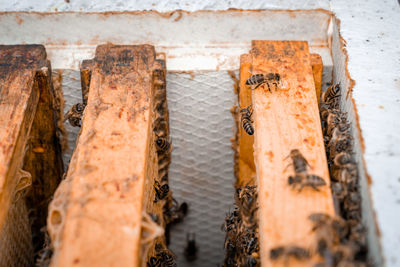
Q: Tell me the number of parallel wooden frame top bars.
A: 3